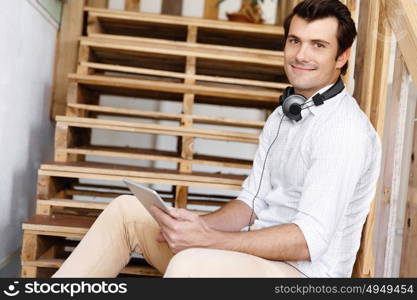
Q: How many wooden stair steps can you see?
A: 6